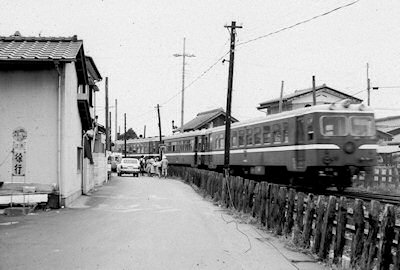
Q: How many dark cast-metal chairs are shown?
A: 0